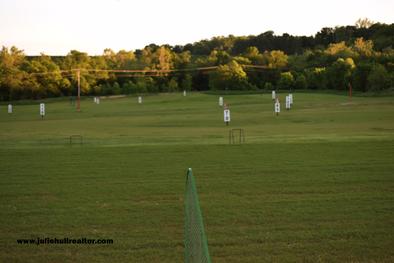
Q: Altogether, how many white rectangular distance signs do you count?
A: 12